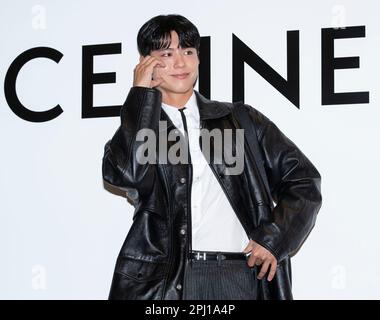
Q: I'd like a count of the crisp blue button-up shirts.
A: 0